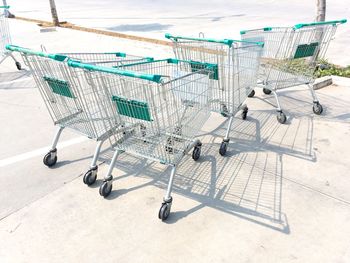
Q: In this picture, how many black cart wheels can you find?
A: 12